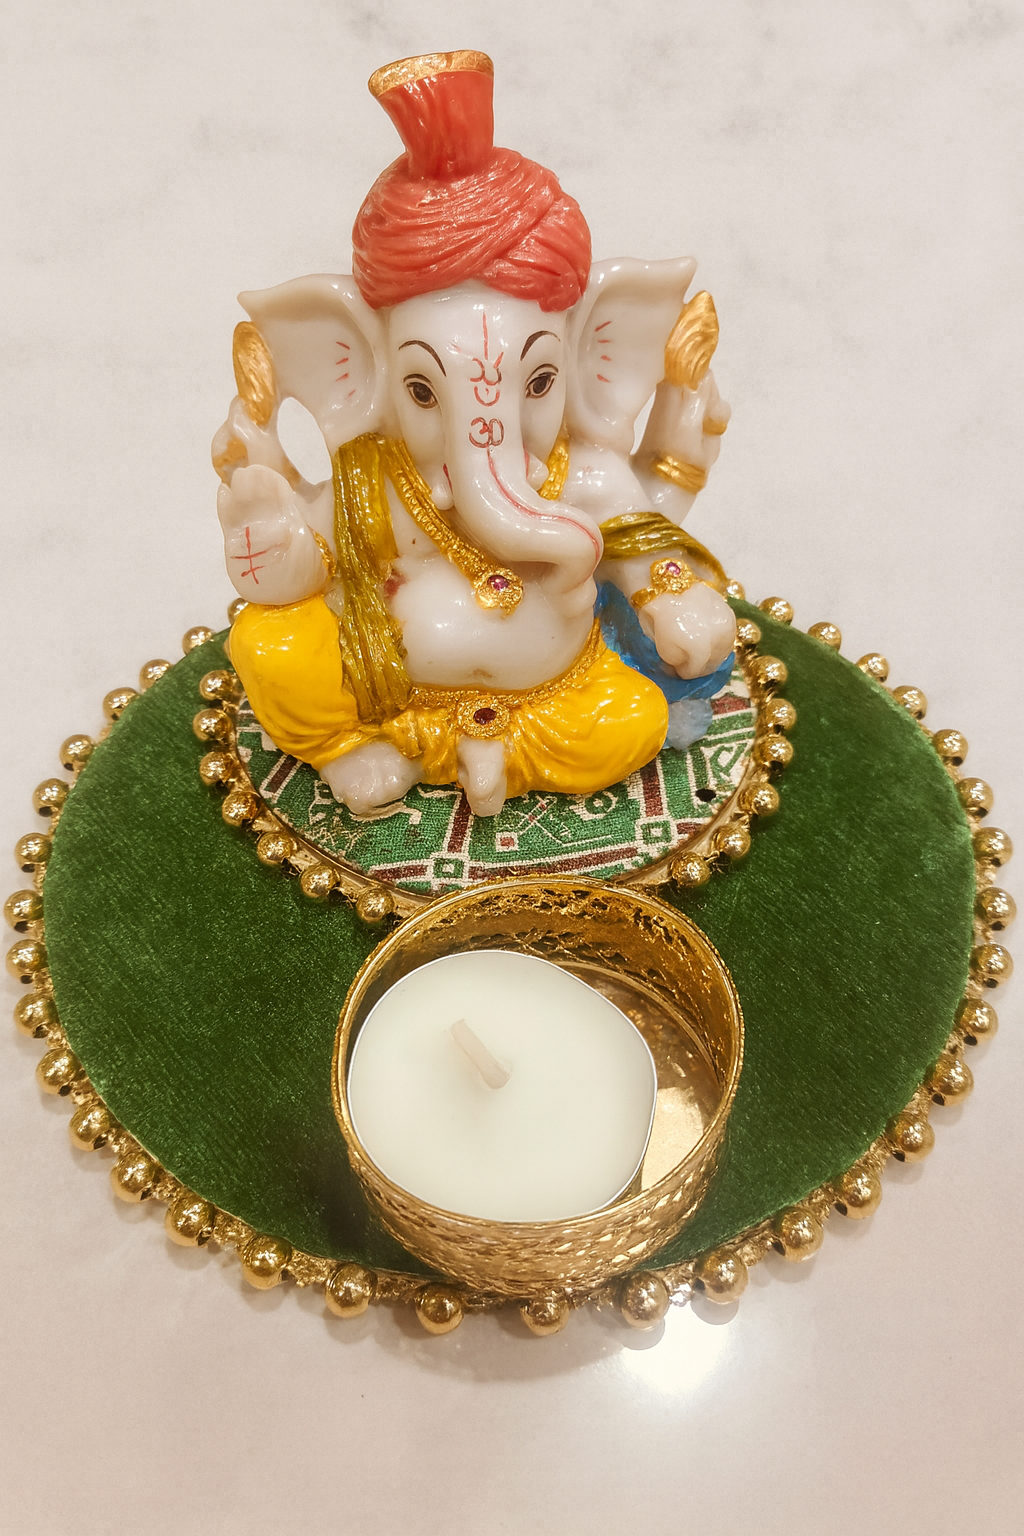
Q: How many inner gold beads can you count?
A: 14